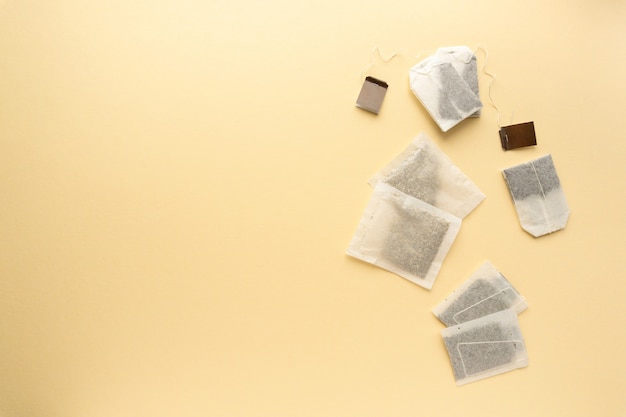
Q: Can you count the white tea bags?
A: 7